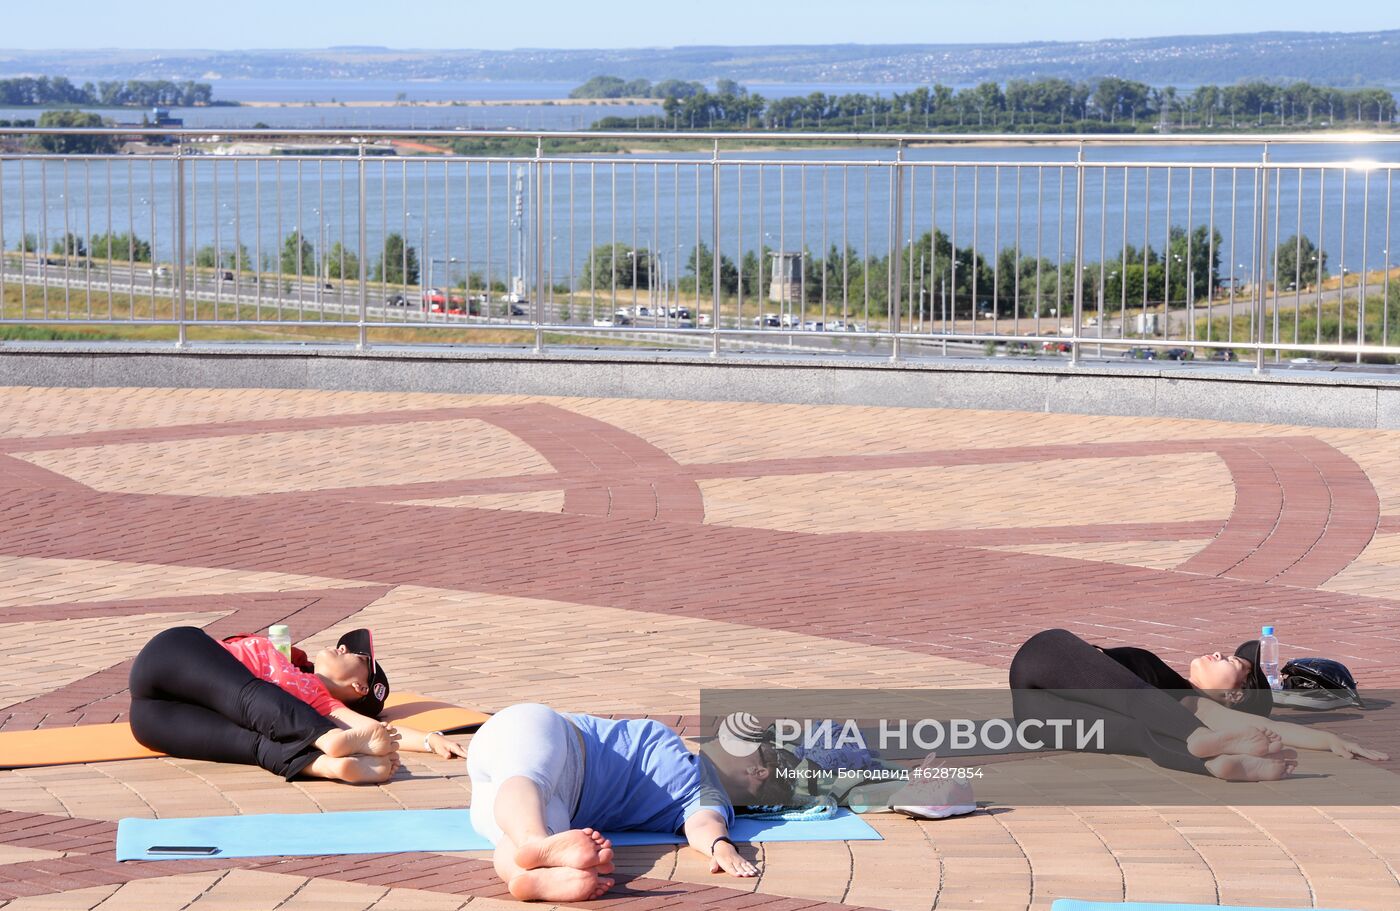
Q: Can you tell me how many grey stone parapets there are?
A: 1